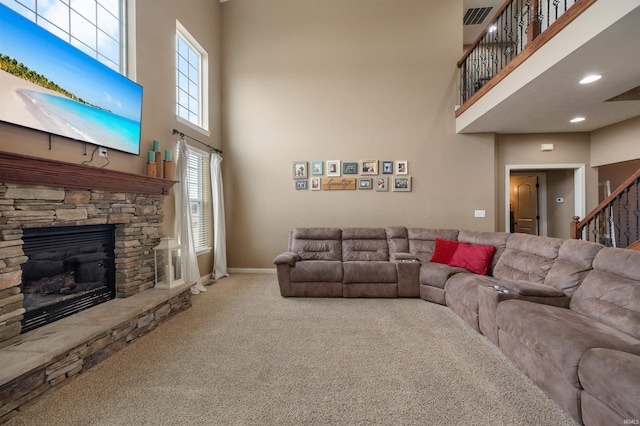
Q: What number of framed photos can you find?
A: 12